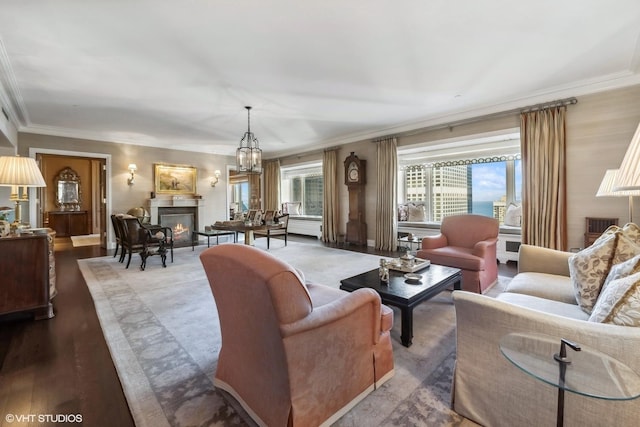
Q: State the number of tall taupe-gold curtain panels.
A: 4